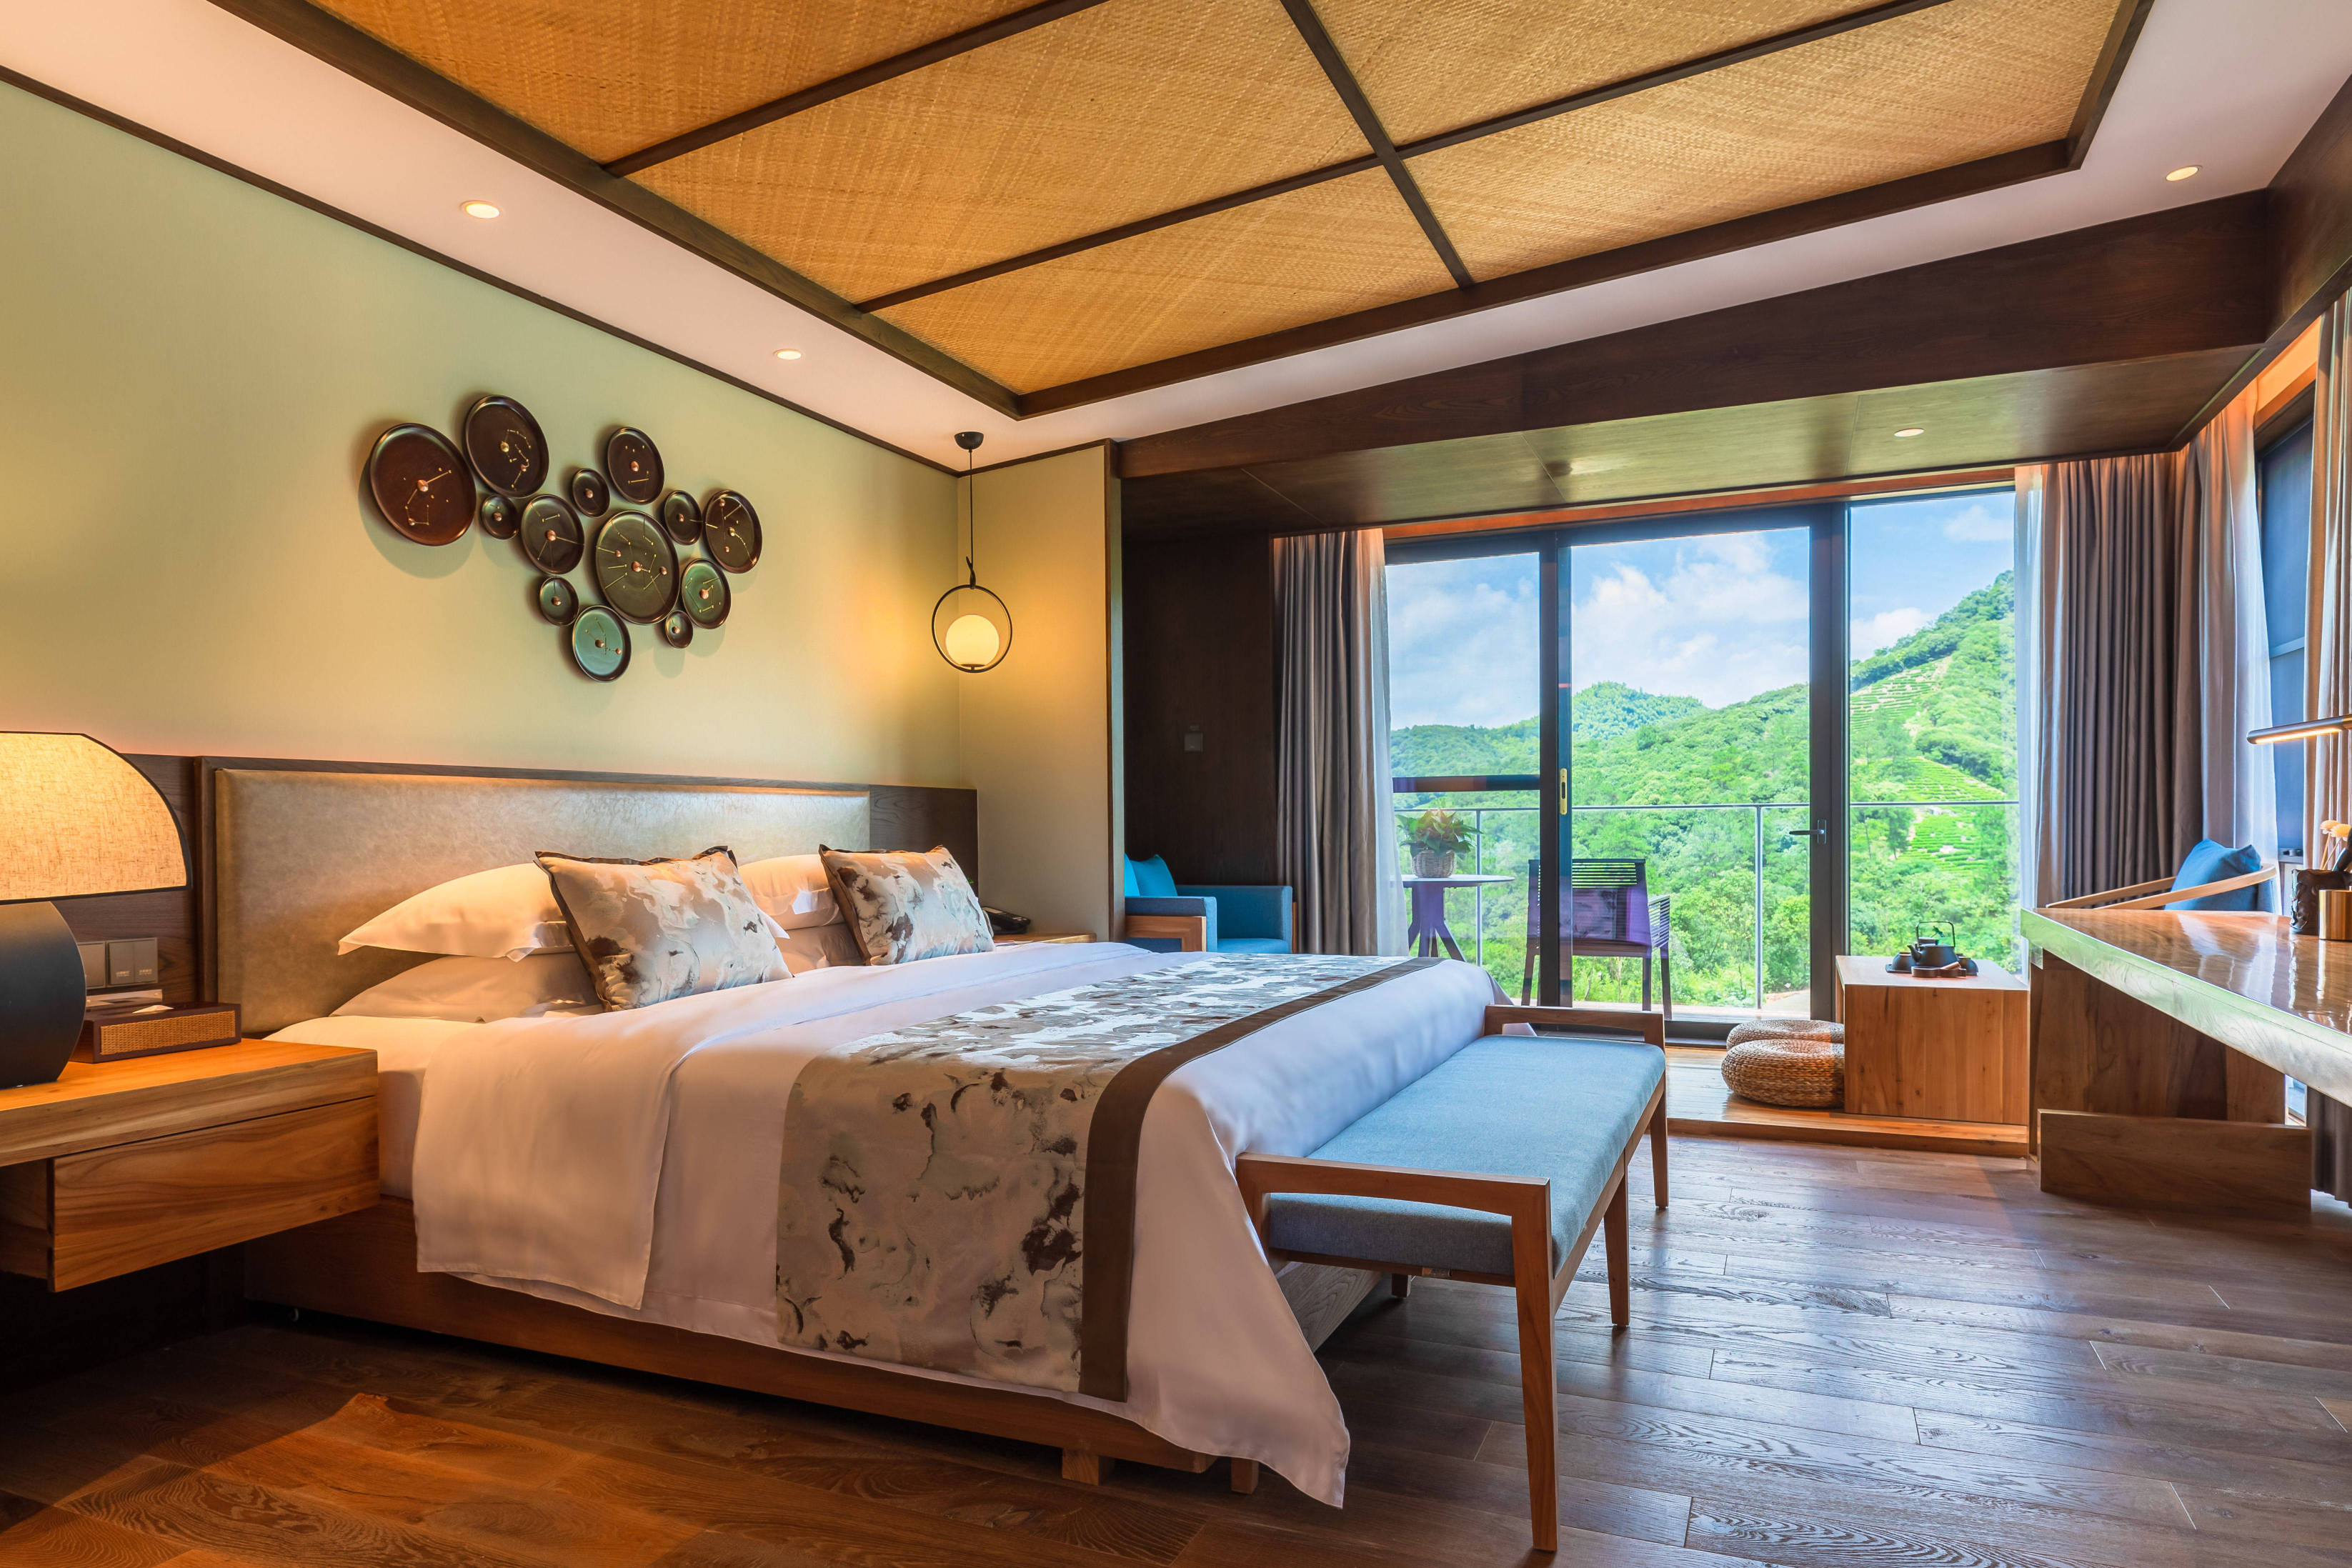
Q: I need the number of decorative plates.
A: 13